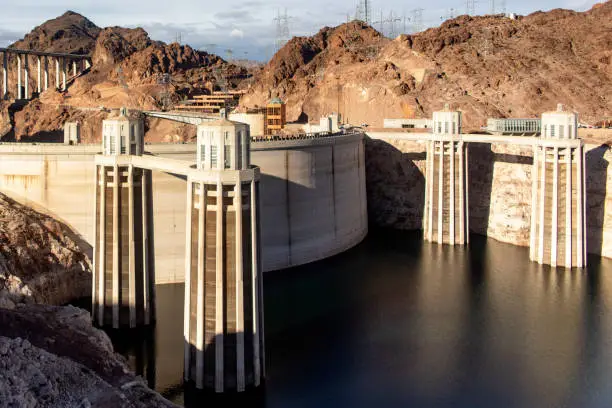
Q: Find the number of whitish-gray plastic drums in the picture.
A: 0